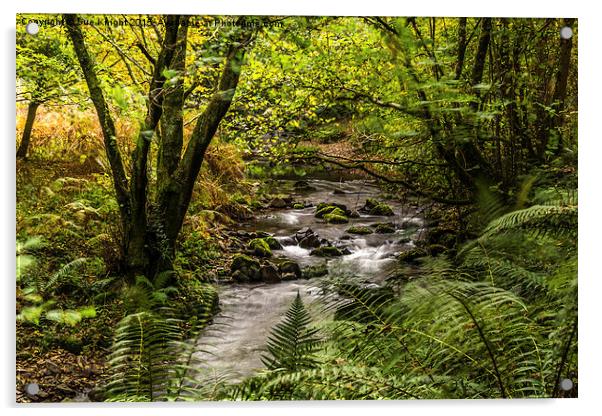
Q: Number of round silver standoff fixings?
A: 4